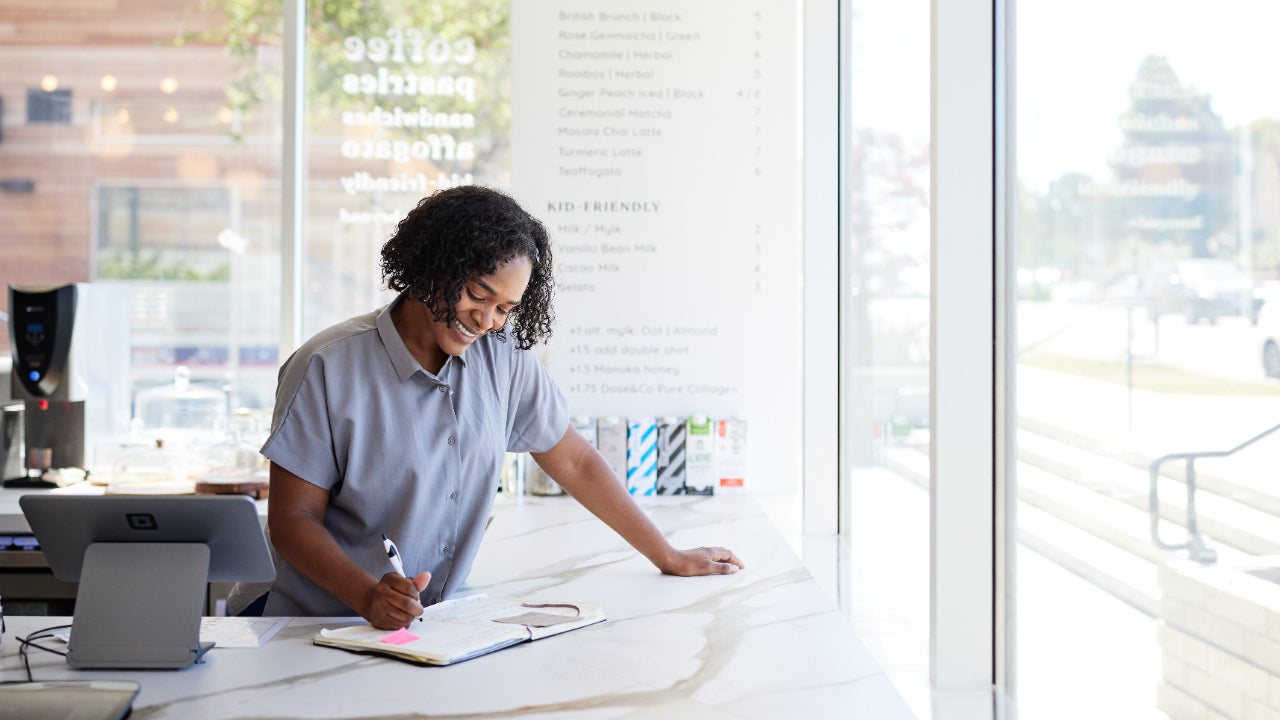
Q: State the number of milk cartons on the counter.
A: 6